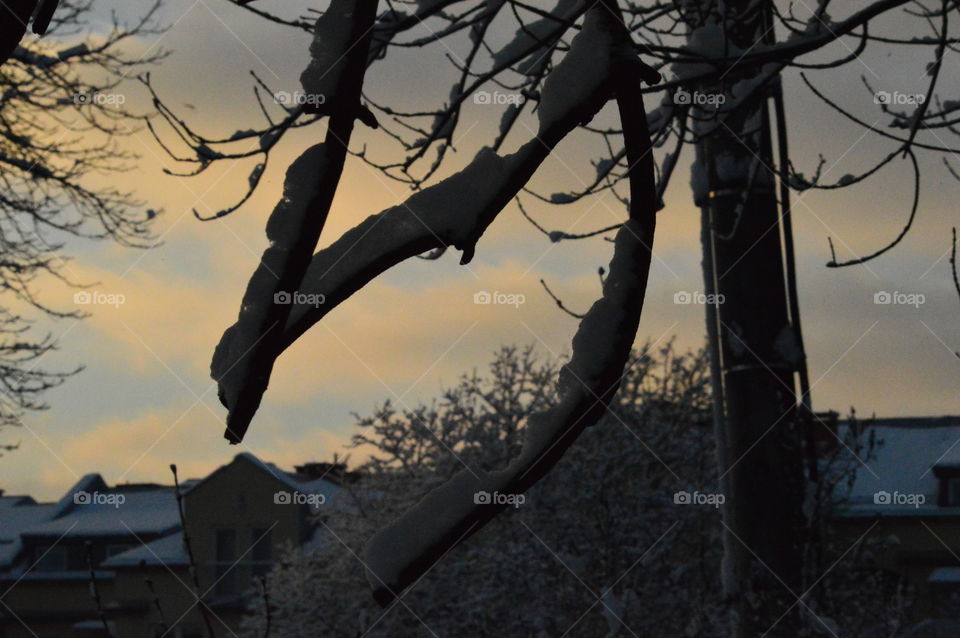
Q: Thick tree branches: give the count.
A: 3